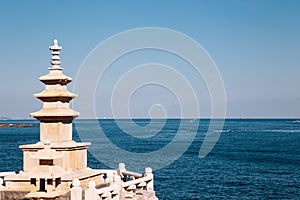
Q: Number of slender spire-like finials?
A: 1